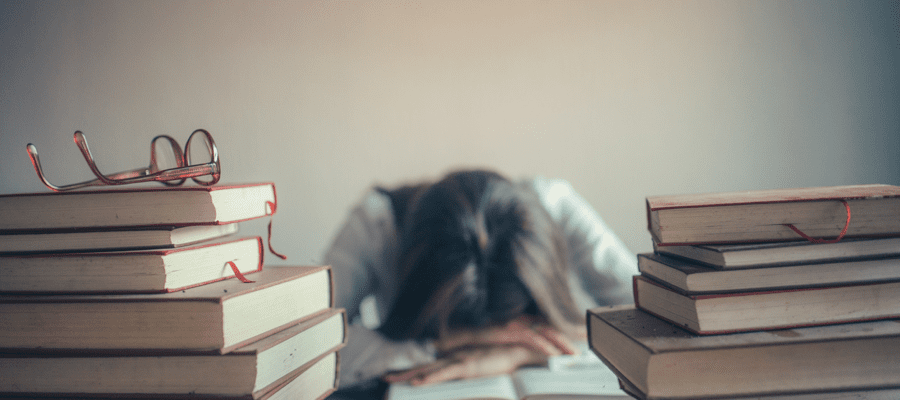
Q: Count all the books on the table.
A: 13